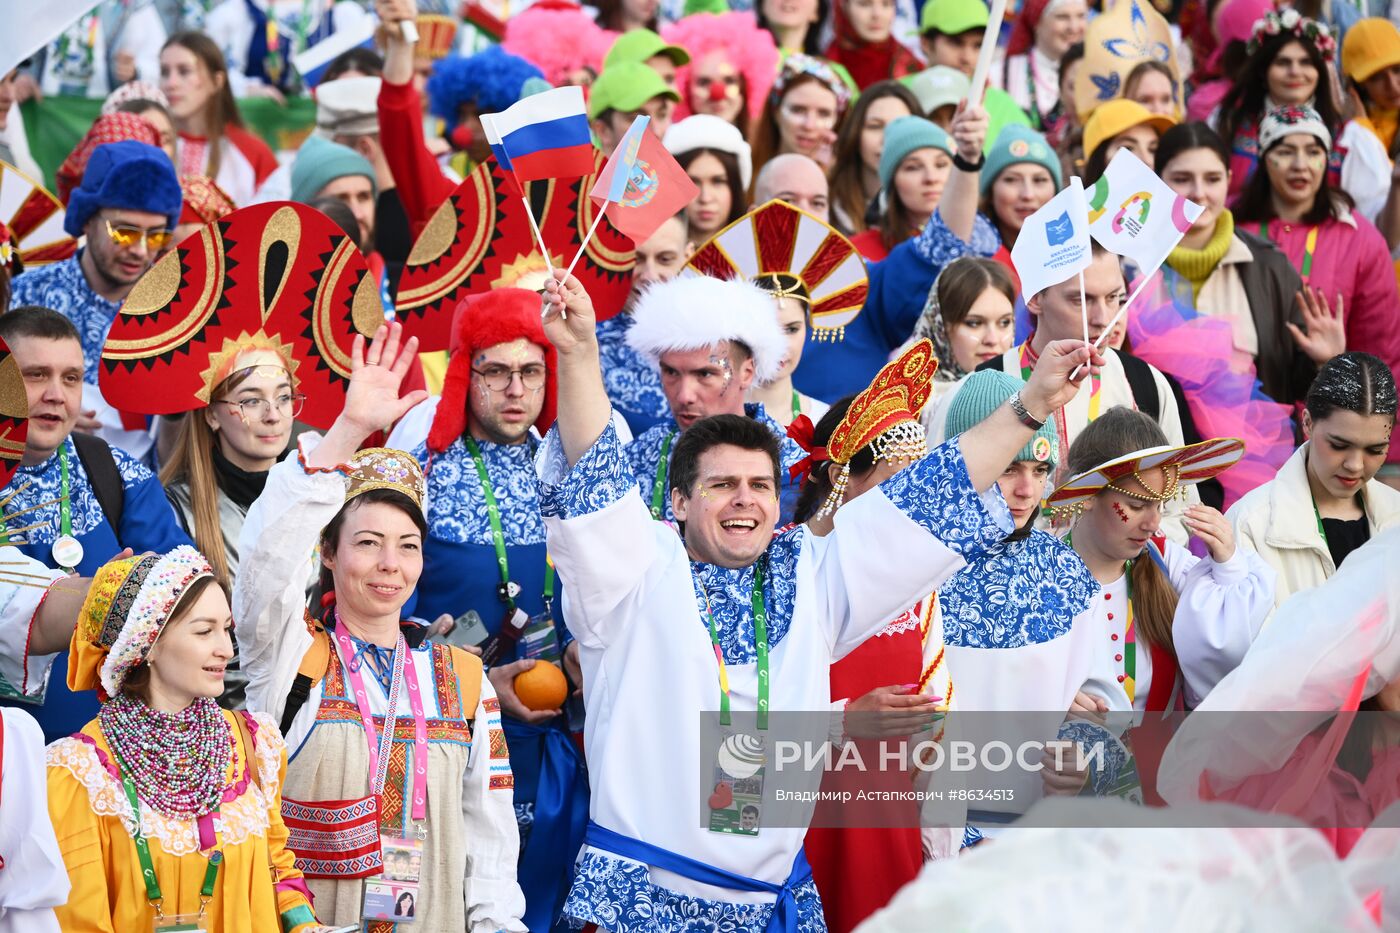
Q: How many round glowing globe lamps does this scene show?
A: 0